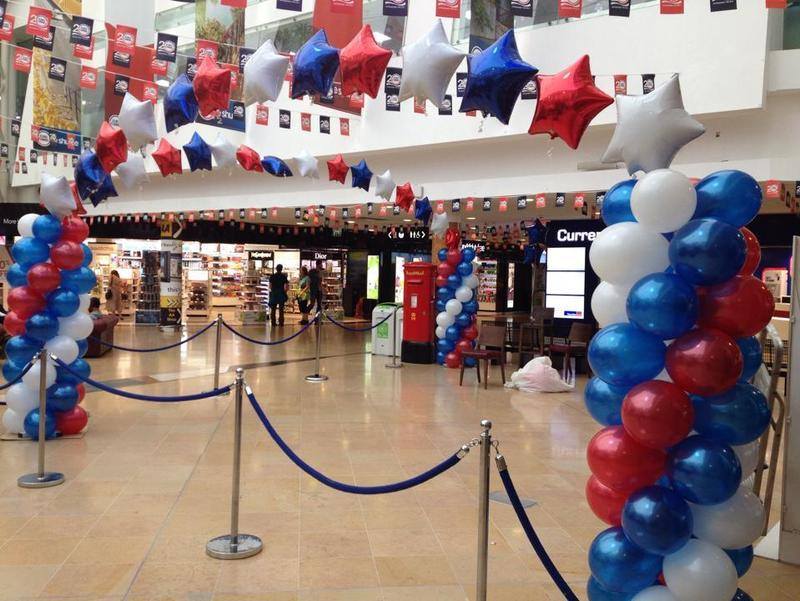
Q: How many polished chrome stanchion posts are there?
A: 6